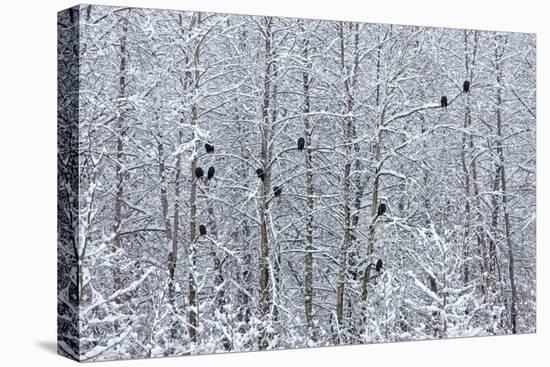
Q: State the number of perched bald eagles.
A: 11